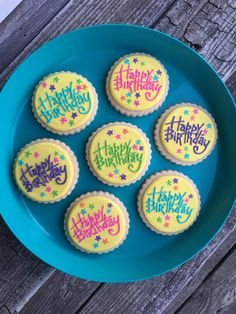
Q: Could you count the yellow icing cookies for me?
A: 7